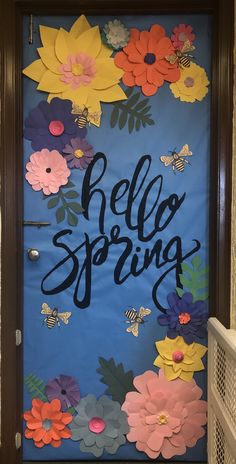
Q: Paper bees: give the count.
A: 5